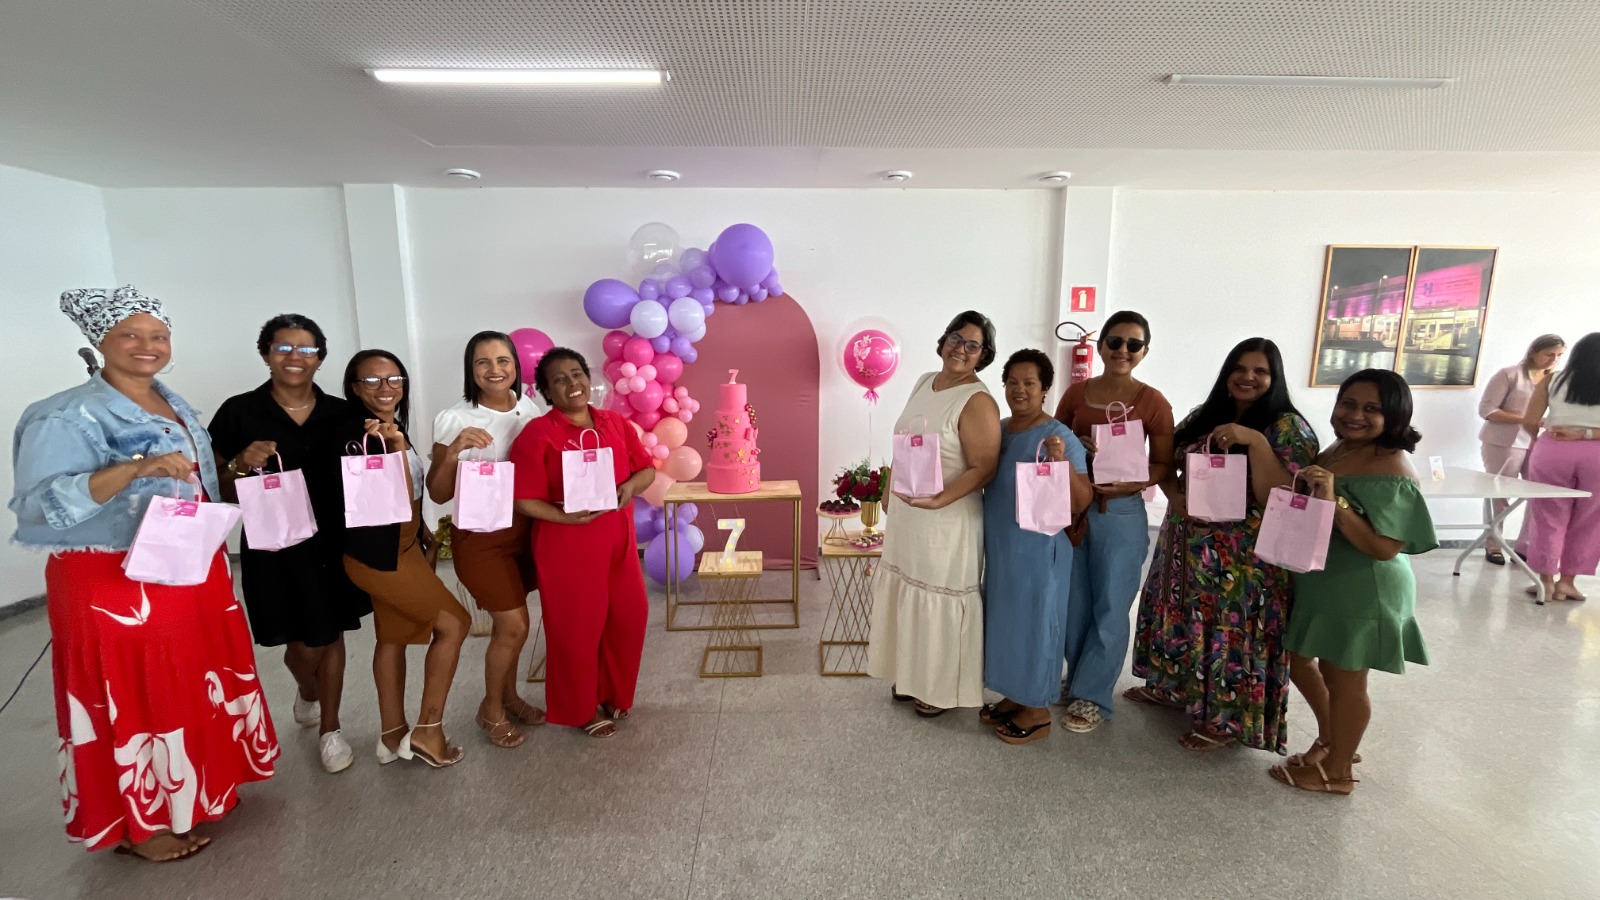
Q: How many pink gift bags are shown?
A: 10